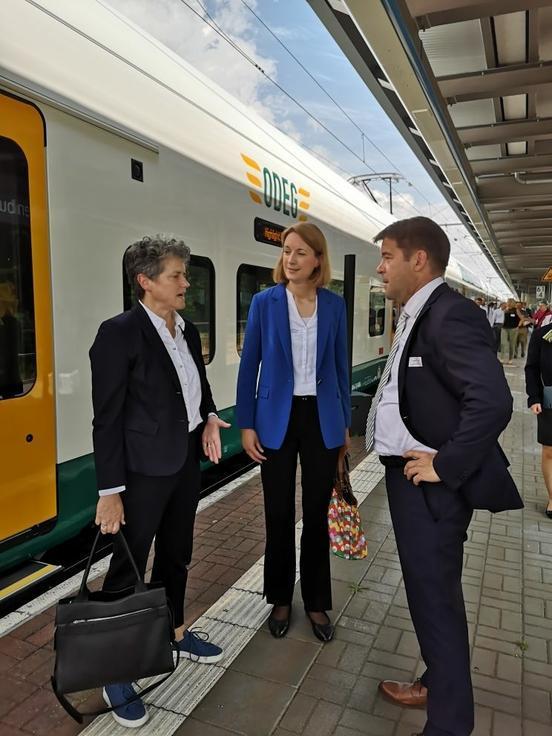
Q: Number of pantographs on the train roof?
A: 1